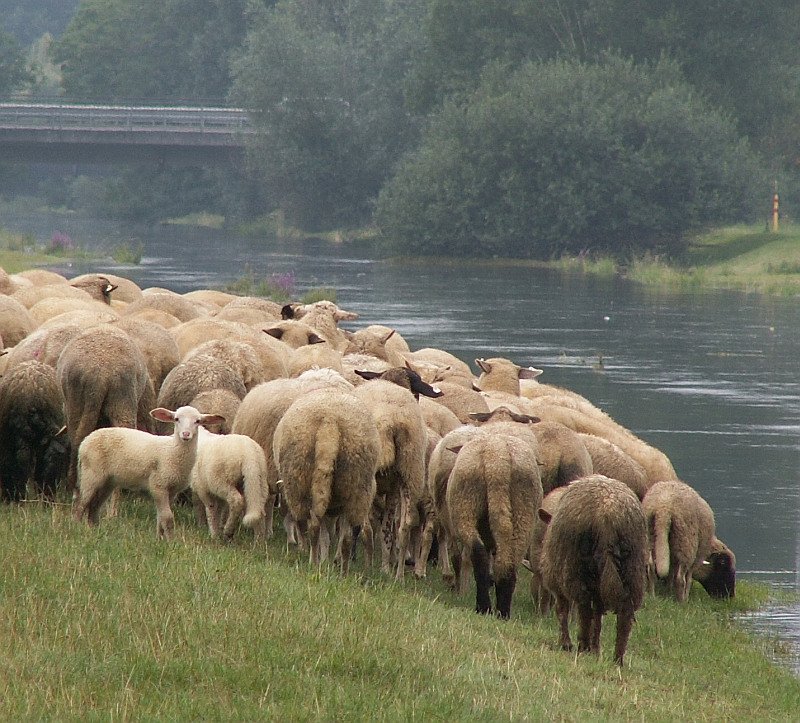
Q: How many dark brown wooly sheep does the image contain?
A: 2